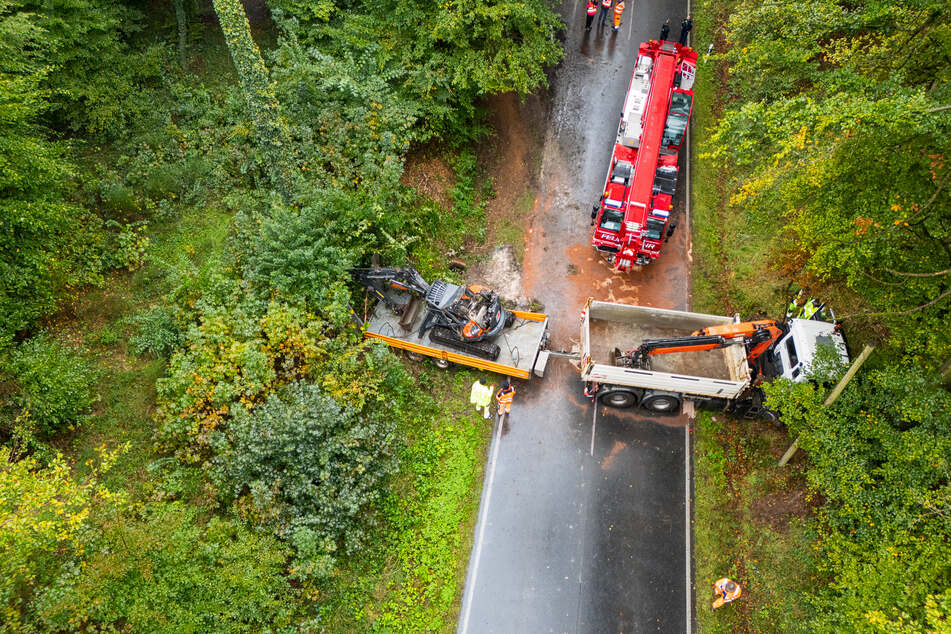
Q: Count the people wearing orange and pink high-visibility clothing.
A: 5